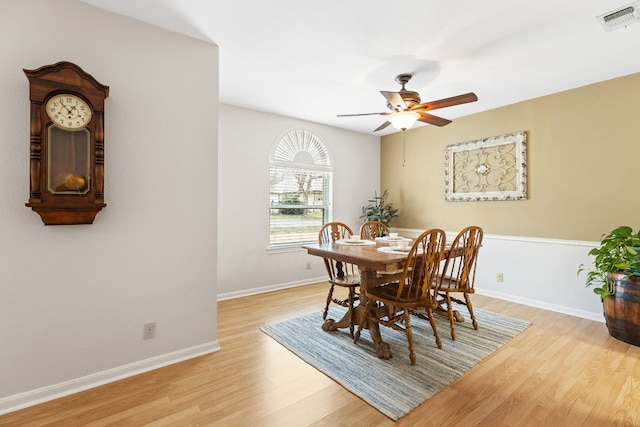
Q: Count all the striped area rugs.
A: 1